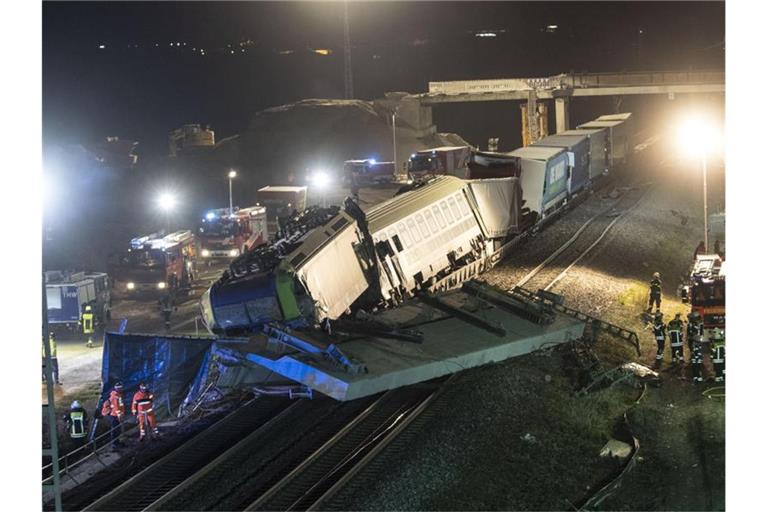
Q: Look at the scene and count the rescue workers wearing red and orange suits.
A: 2